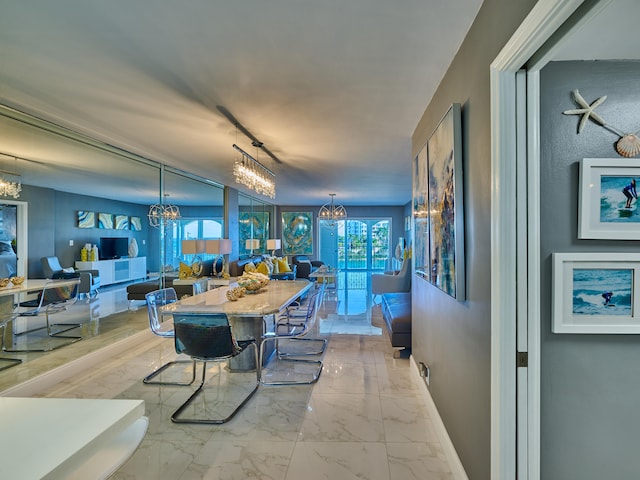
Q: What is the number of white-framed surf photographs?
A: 2